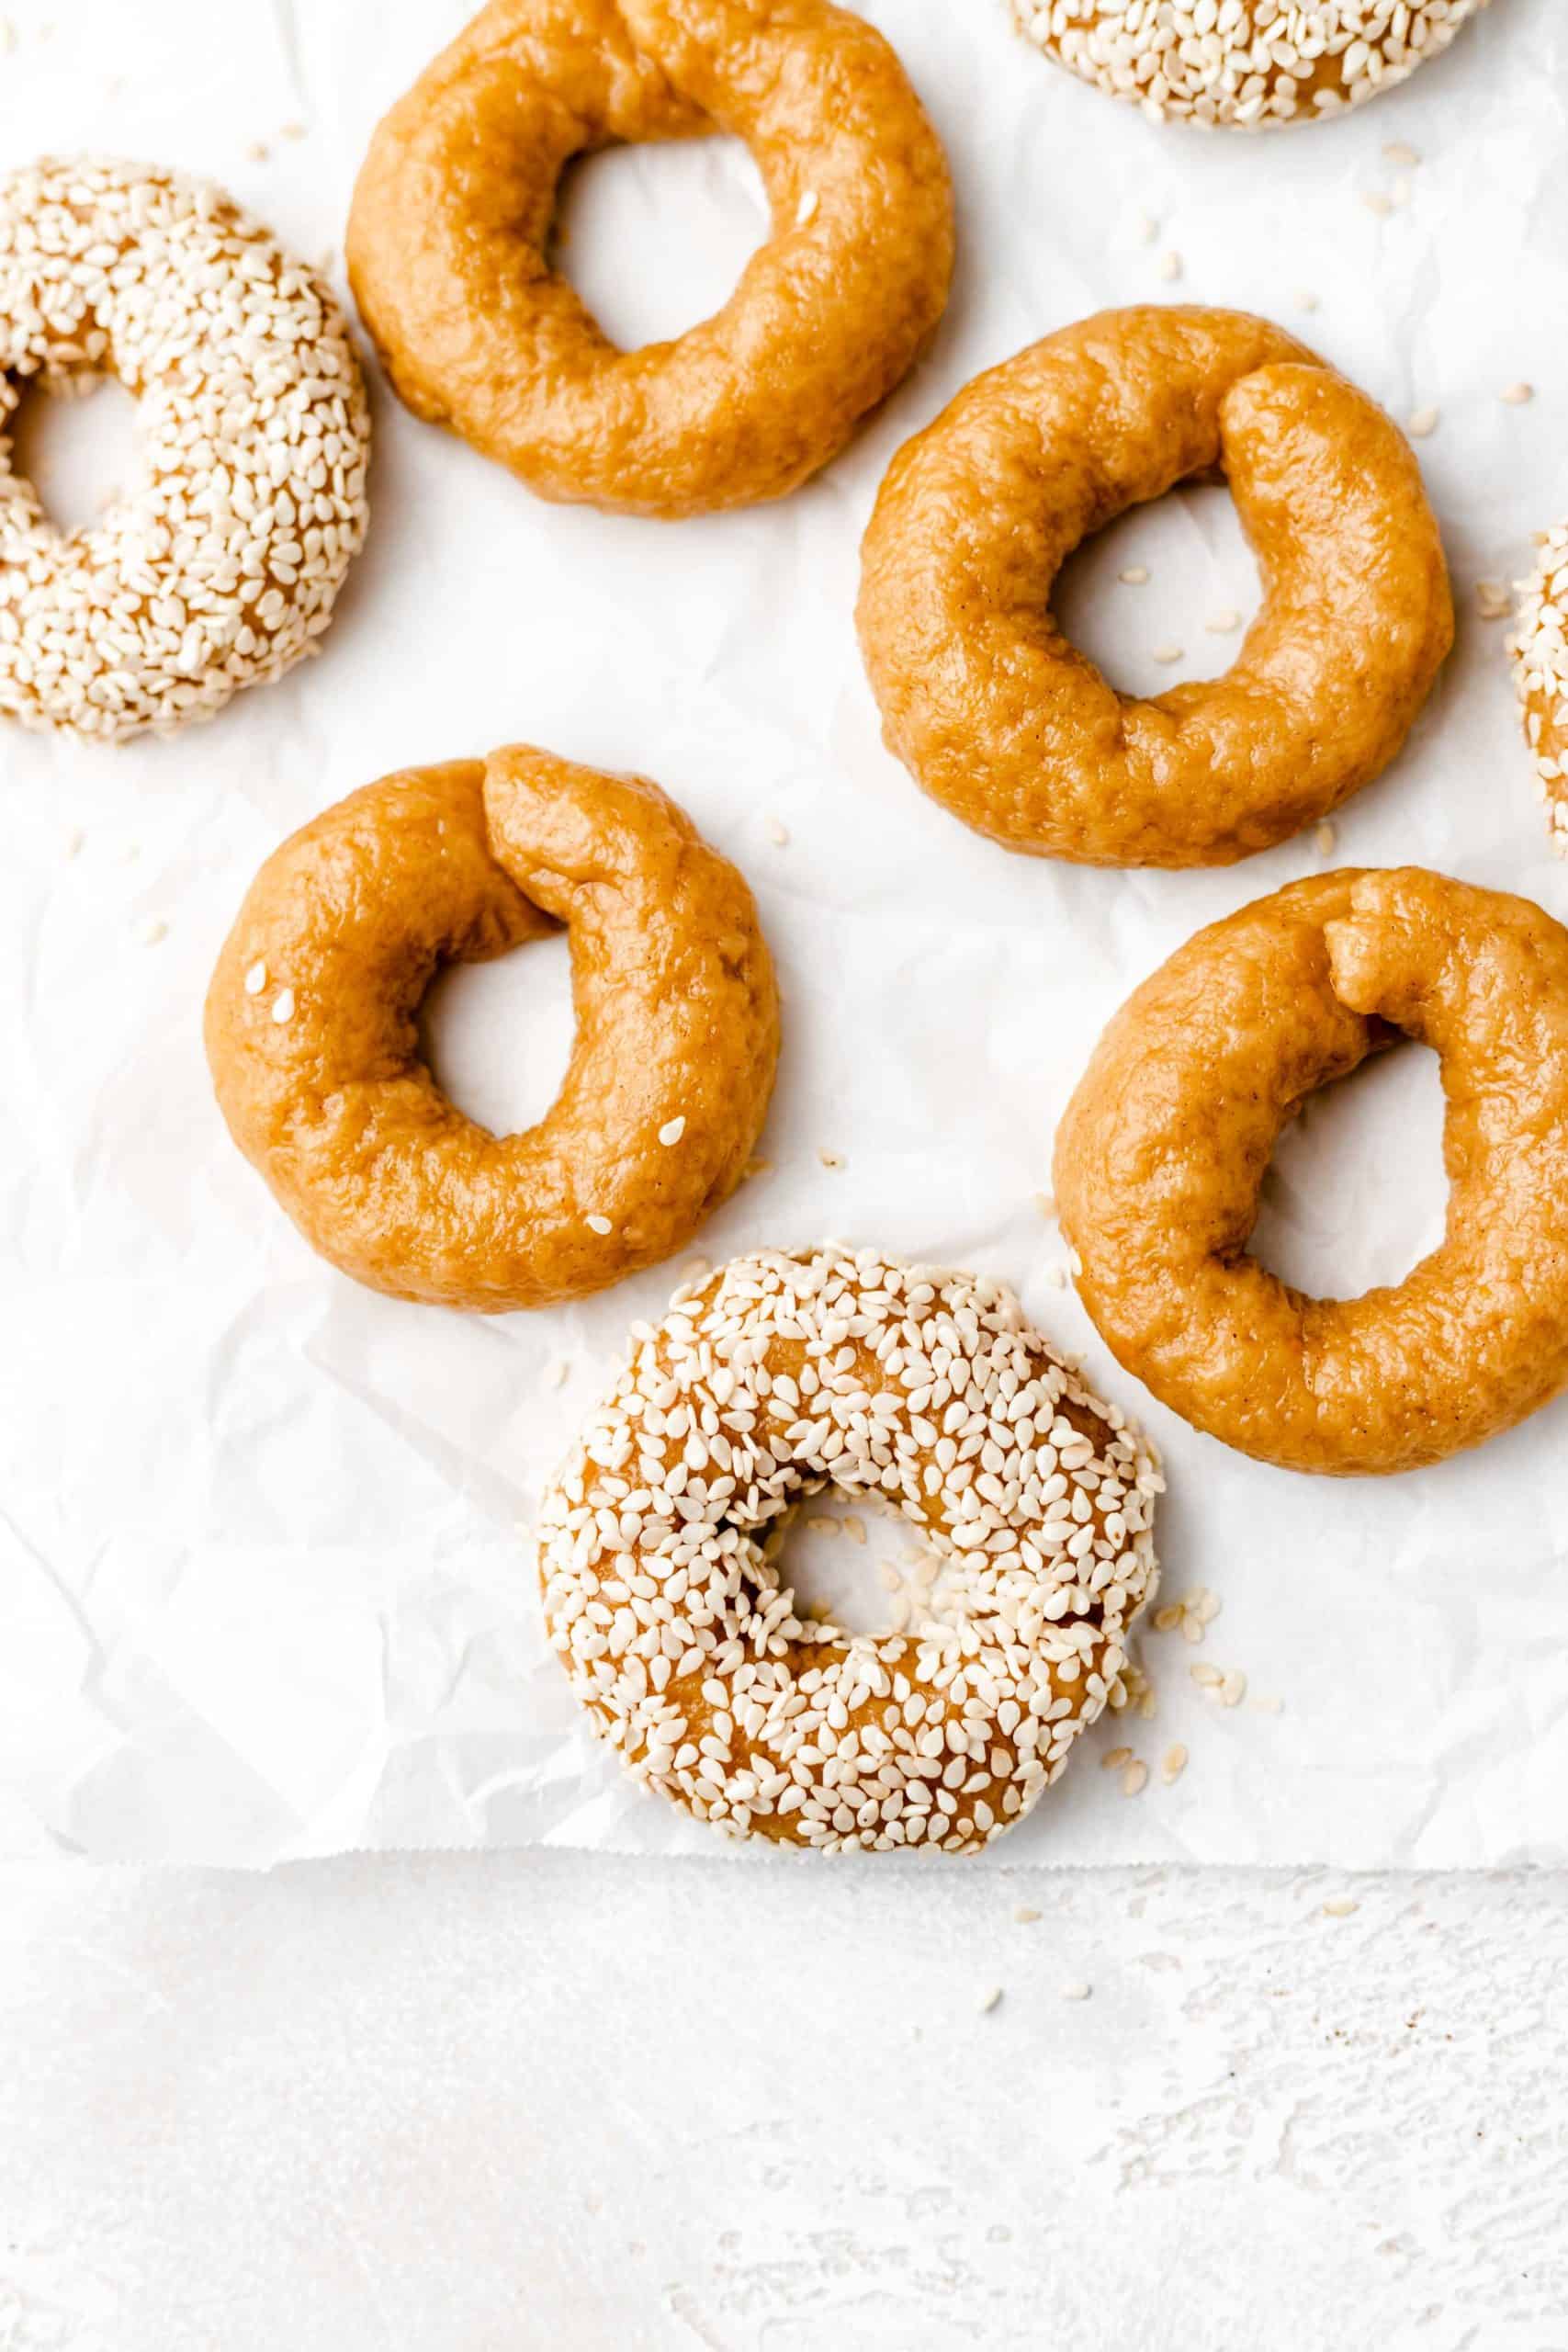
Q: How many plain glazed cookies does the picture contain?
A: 4